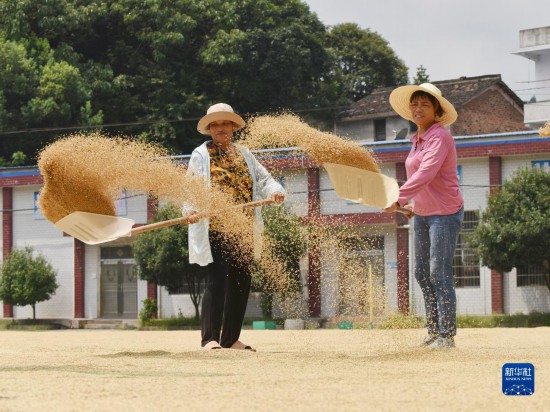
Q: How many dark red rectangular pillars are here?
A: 6